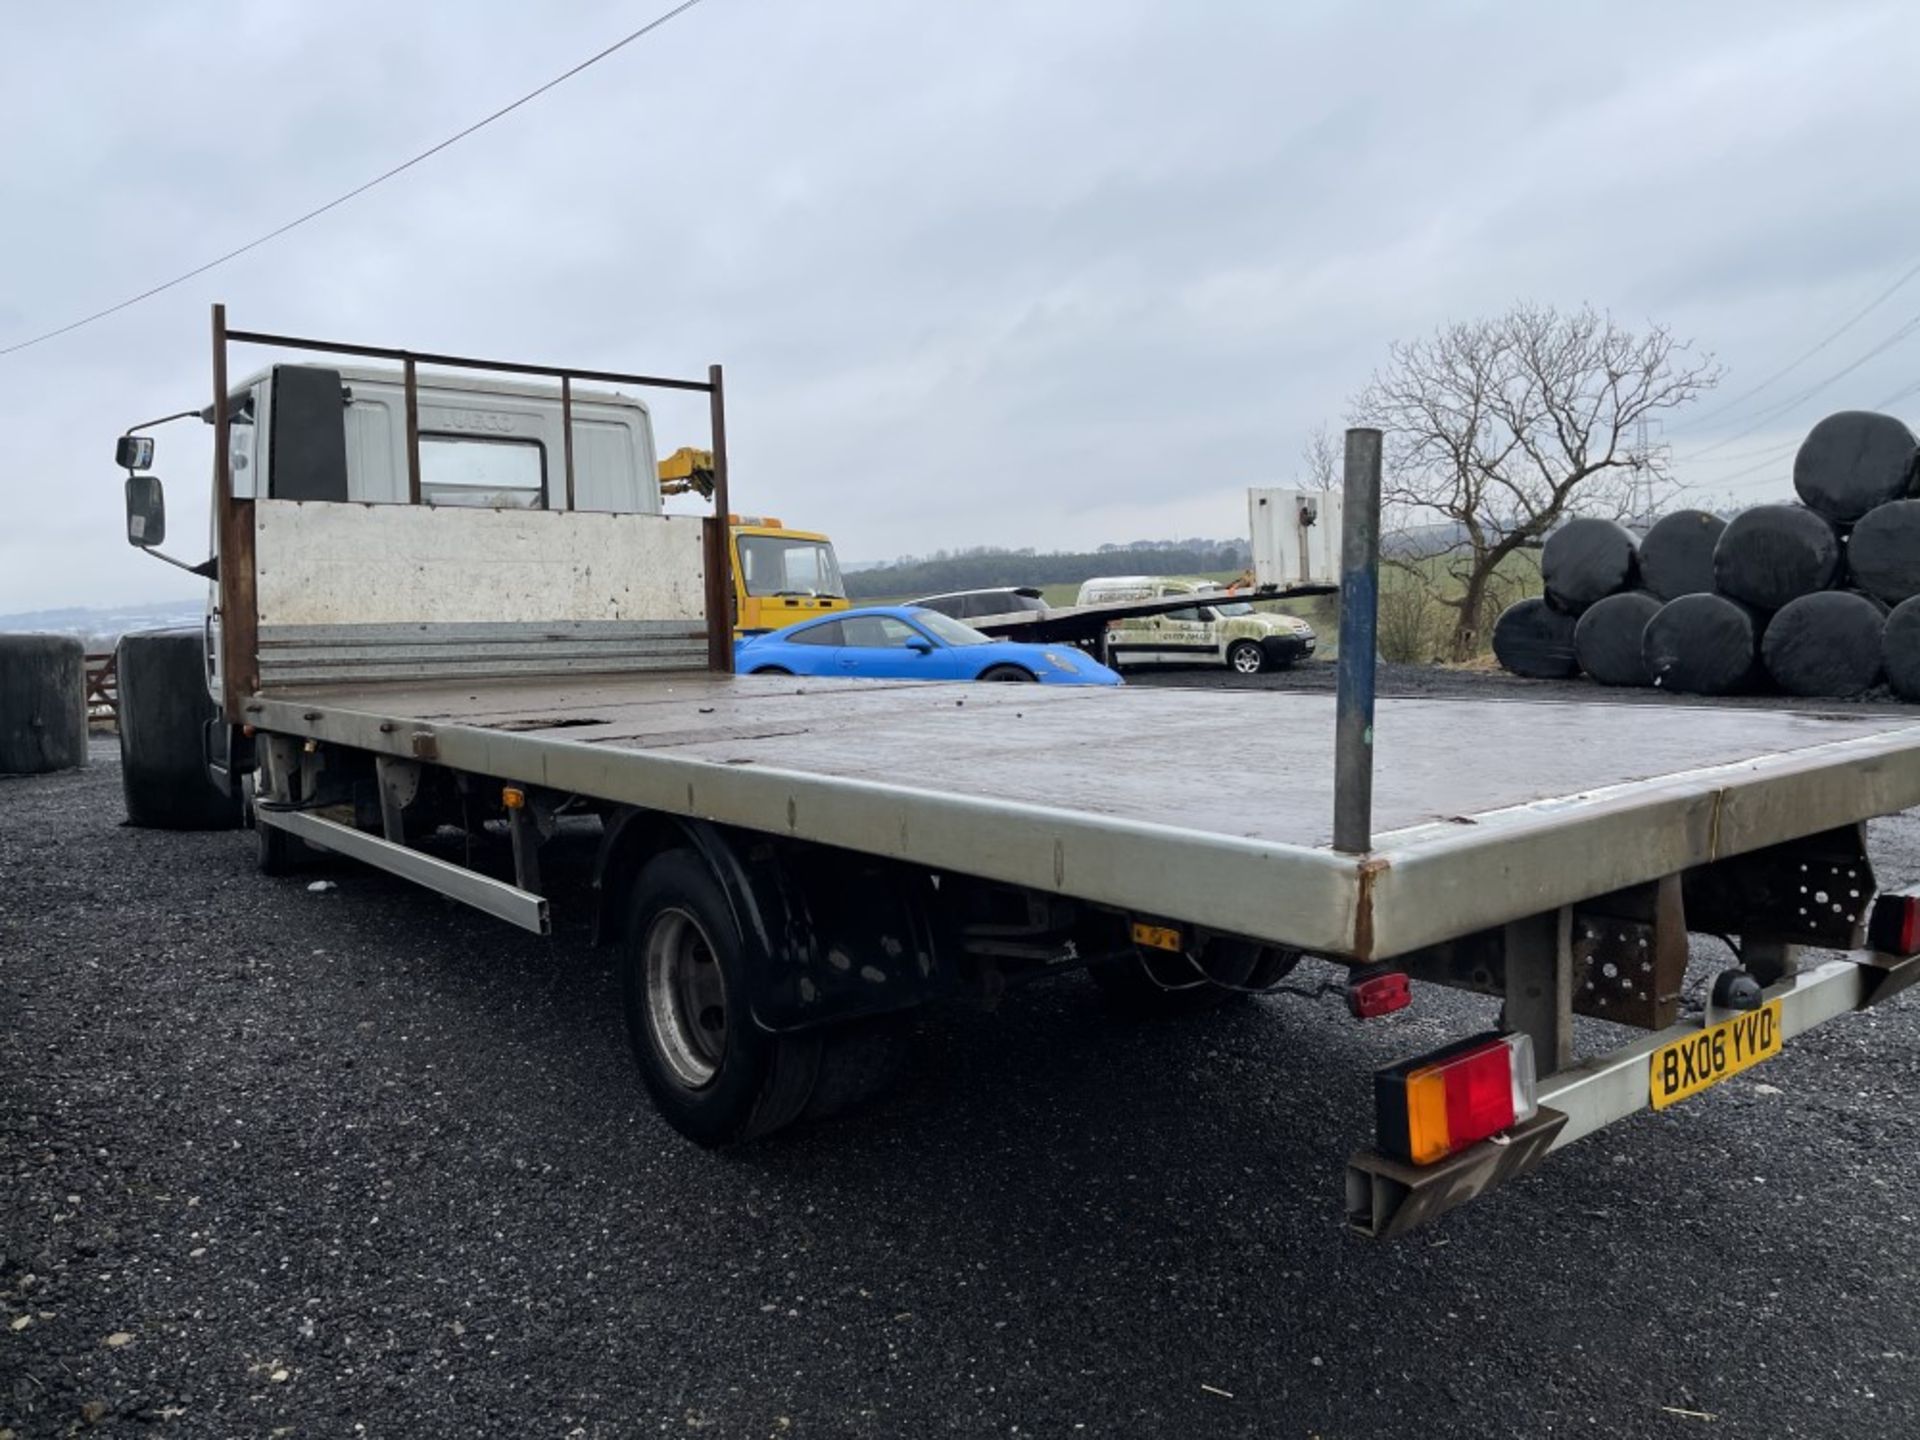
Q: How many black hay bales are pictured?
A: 12